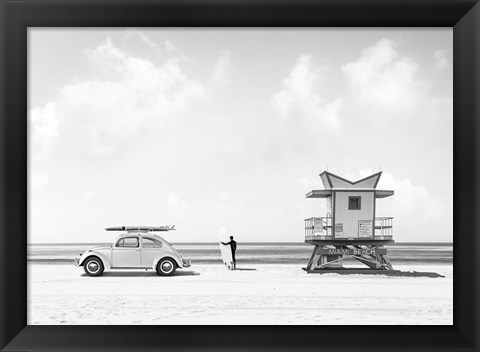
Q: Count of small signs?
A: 3